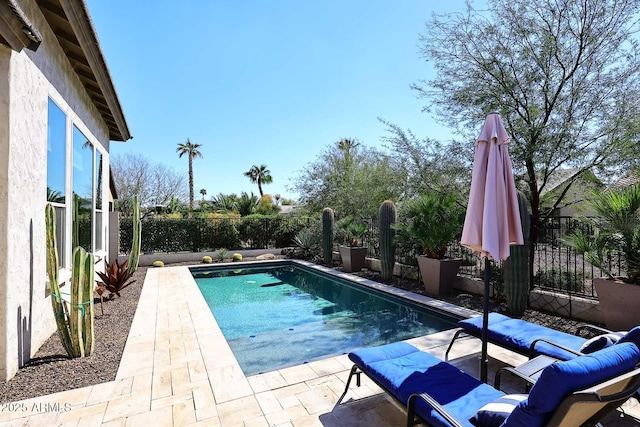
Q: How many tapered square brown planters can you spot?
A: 3